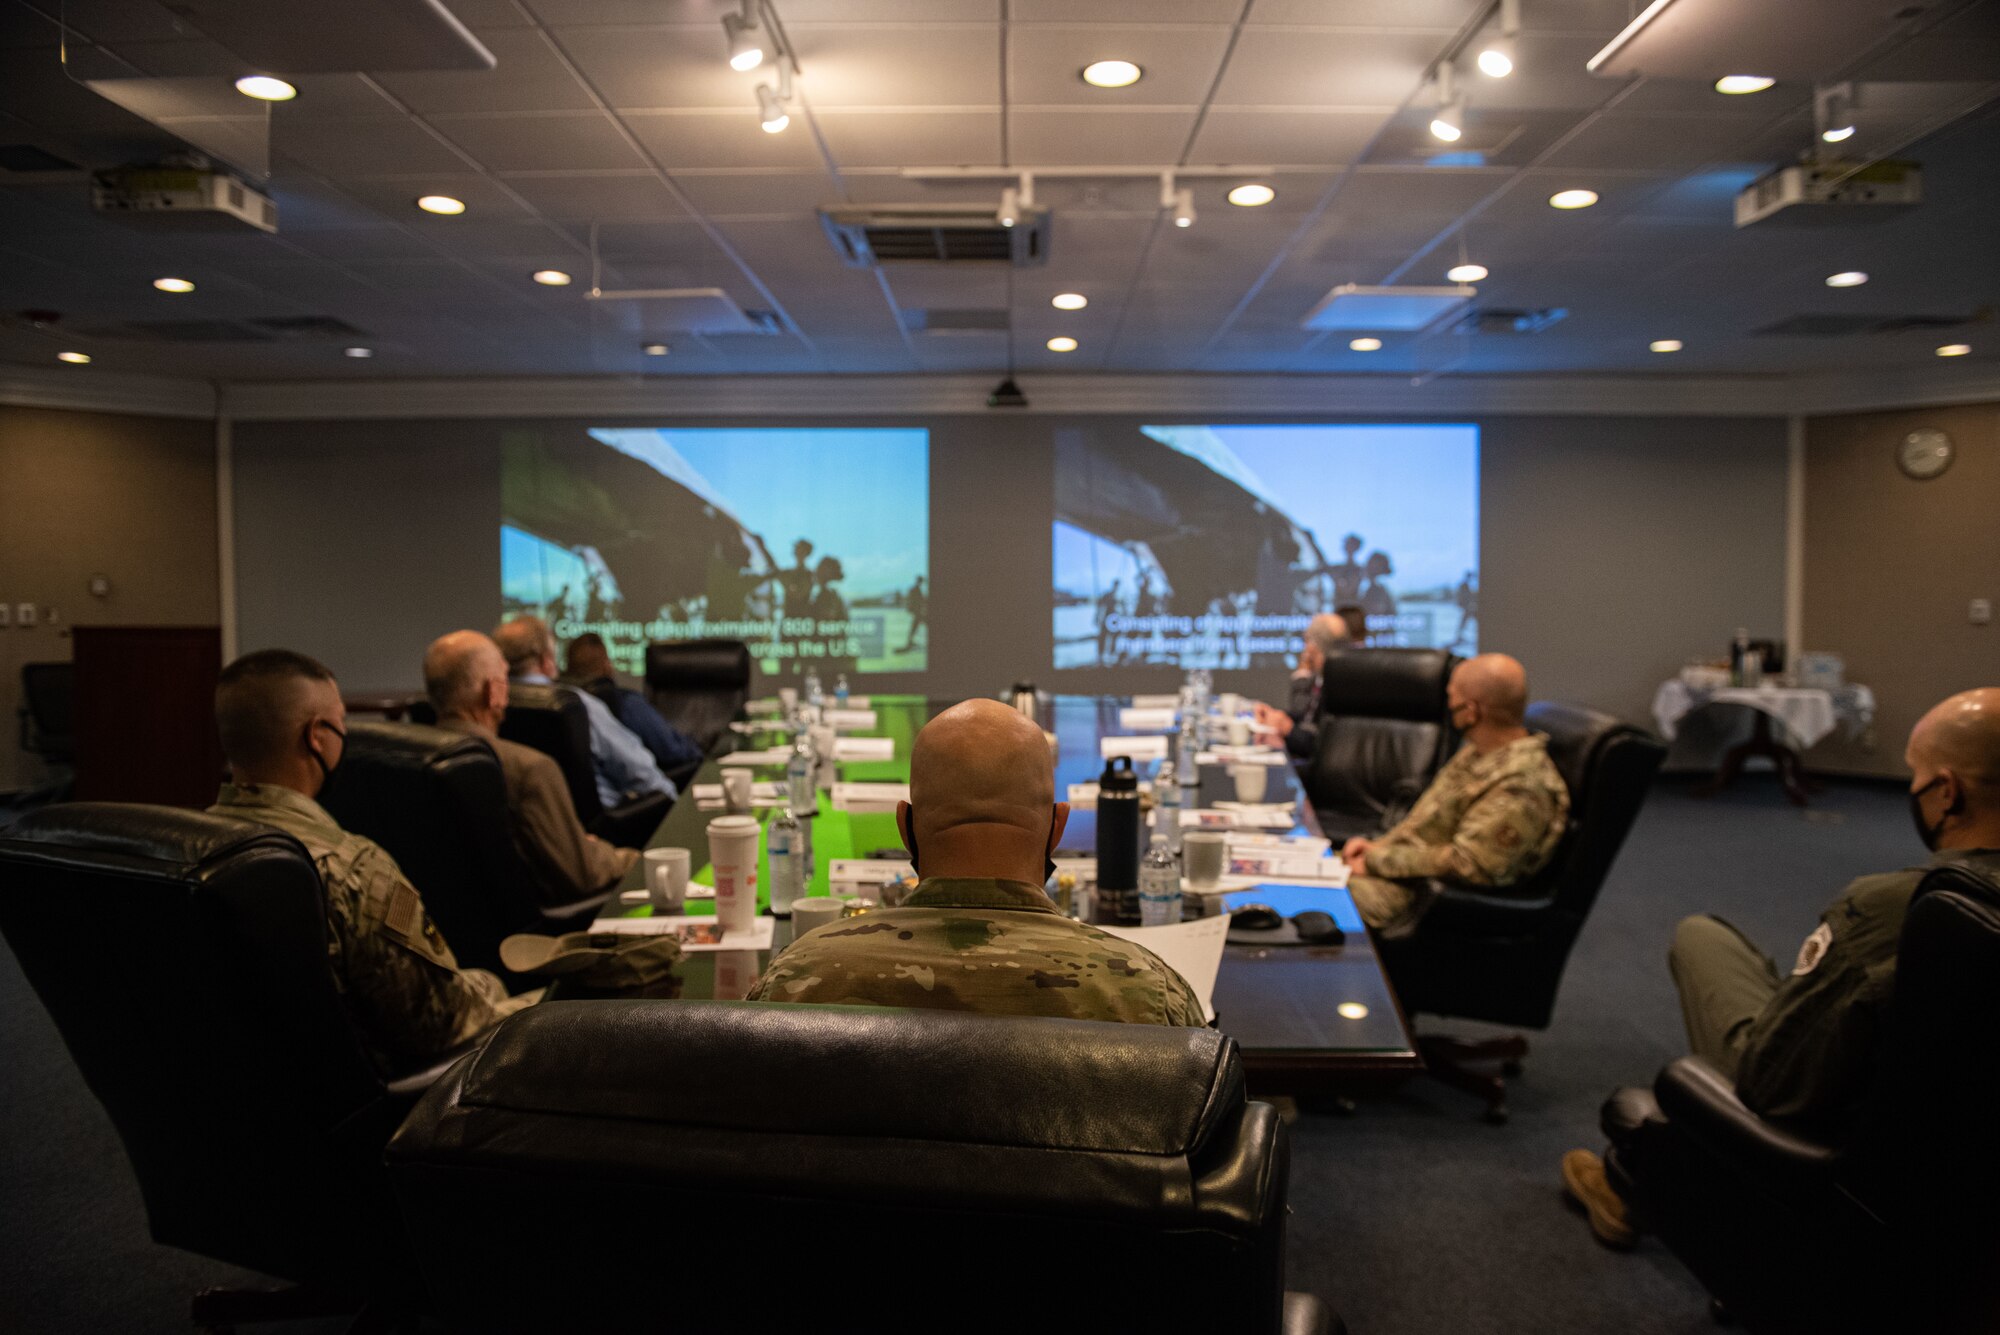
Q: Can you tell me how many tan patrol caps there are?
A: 1